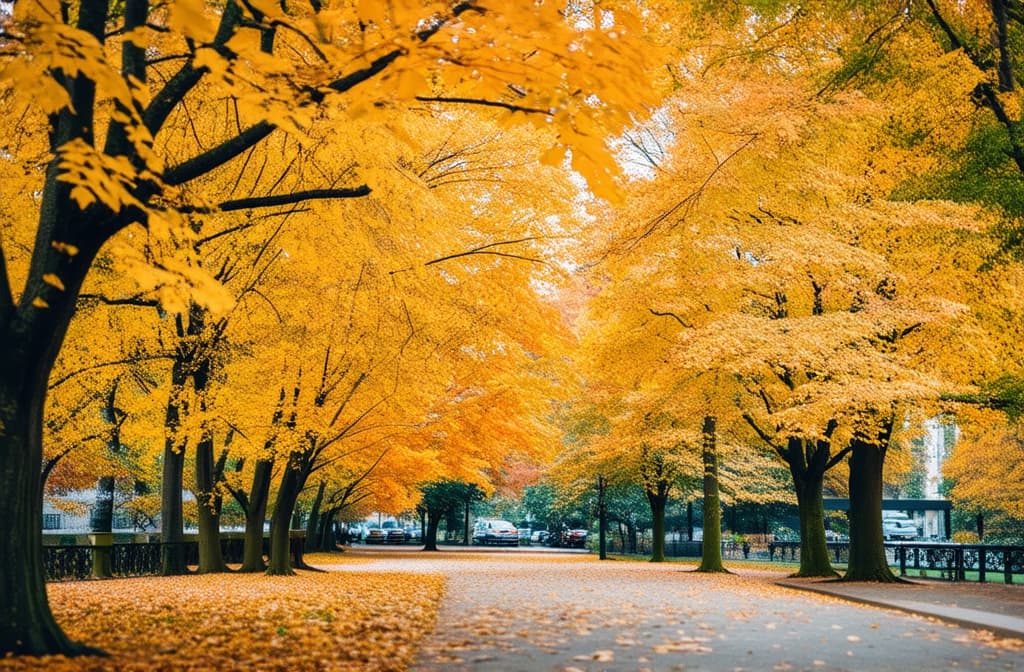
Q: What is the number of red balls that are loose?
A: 0